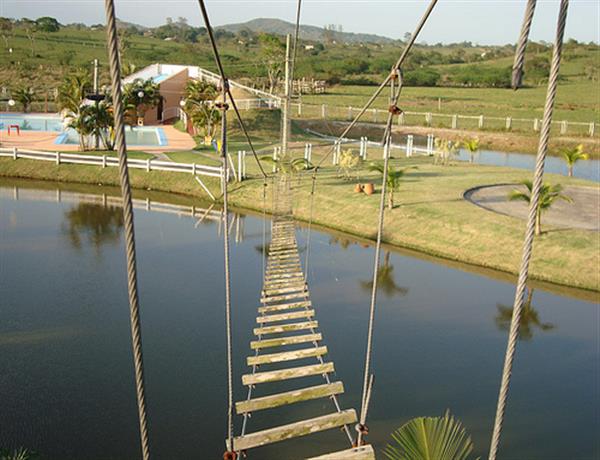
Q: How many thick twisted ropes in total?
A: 3